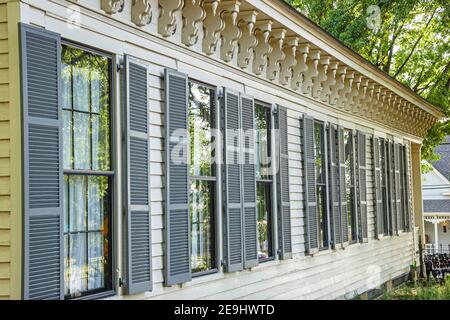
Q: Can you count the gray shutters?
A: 14